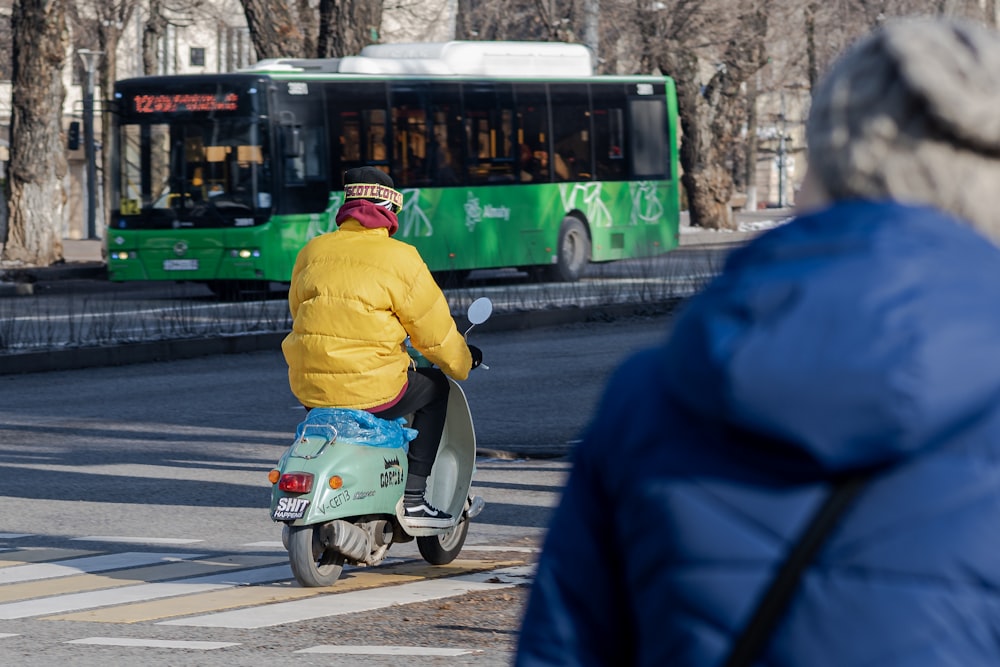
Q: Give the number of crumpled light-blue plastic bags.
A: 1